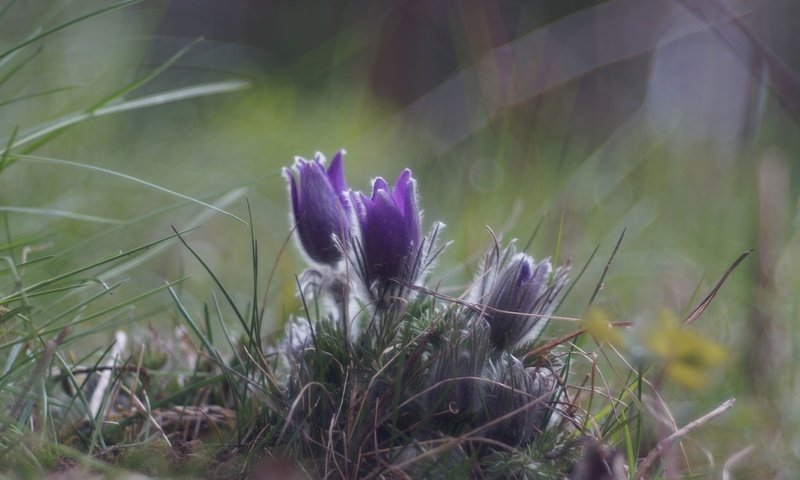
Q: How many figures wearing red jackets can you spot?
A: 0